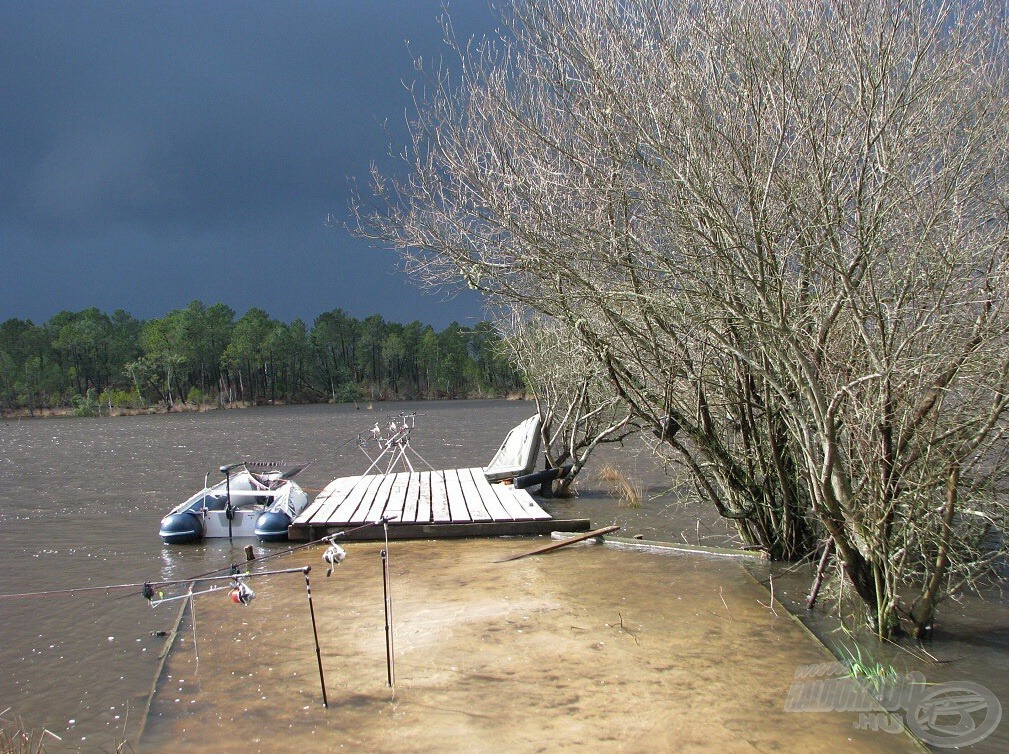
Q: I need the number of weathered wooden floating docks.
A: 1